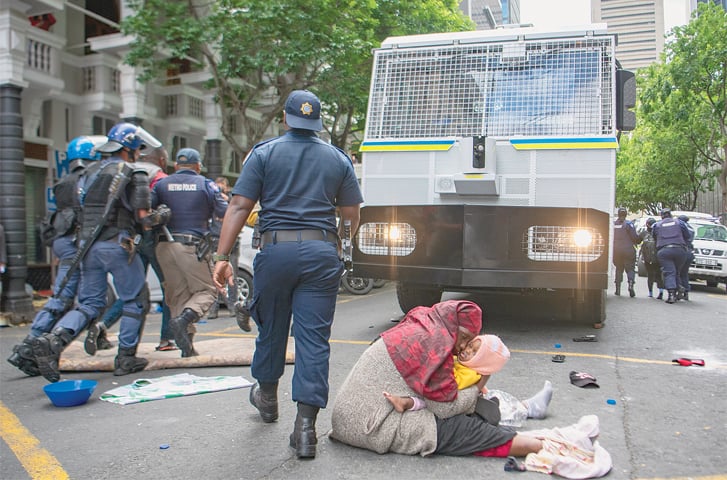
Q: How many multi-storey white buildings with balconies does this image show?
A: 1